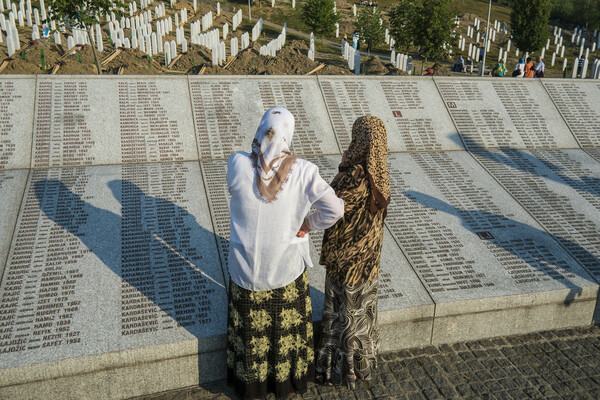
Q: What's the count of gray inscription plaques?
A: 12